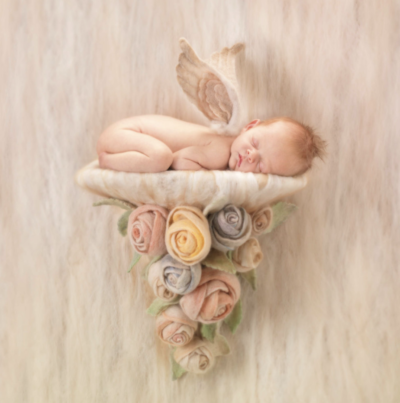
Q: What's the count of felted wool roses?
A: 10